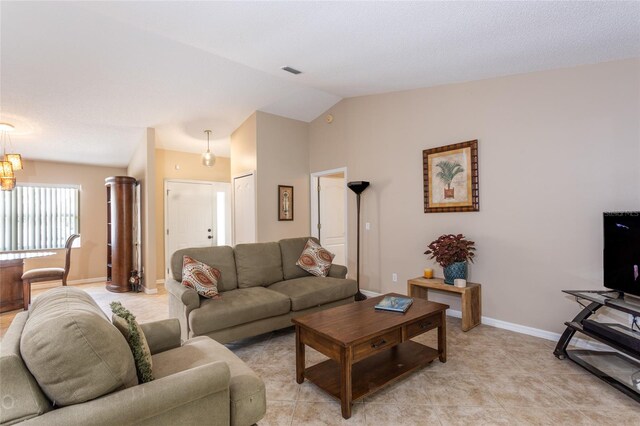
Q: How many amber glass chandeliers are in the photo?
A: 1